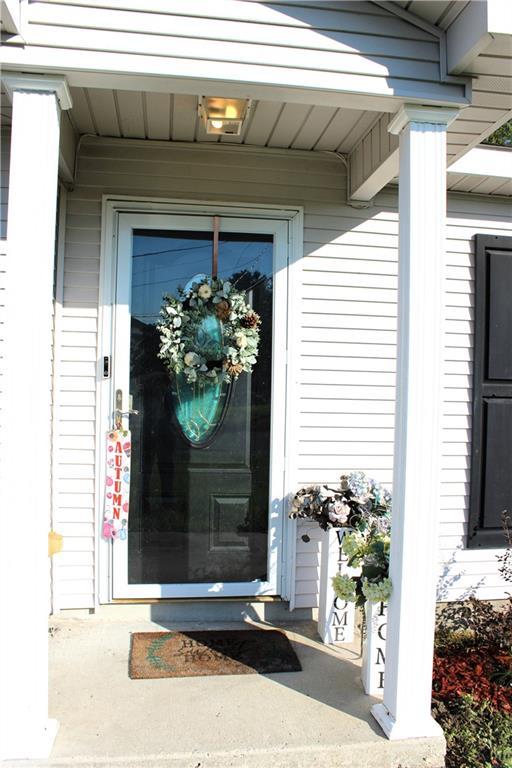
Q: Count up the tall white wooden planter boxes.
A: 2